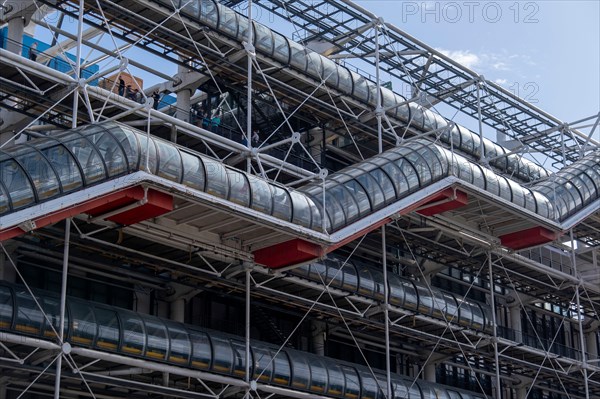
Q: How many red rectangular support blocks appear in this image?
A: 4